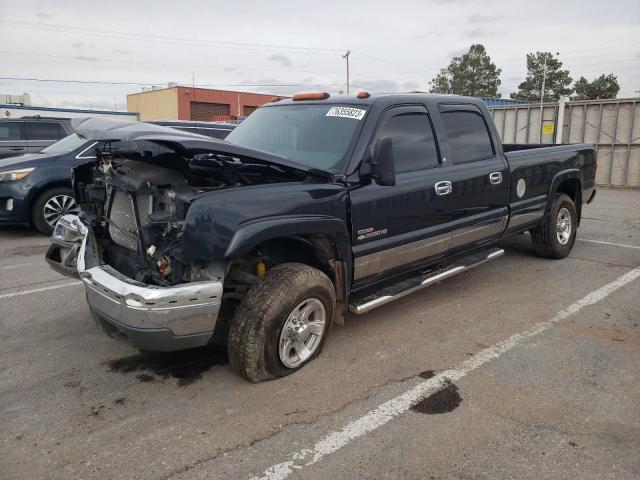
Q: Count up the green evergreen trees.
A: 3